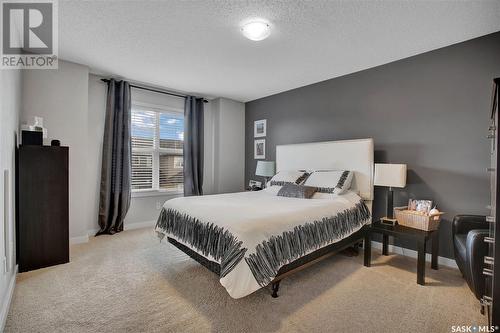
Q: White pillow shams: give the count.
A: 2